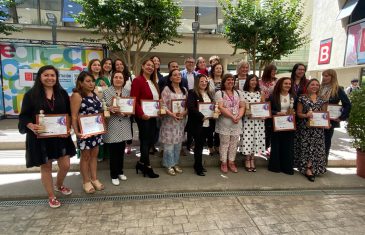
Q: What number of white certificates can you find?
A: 11